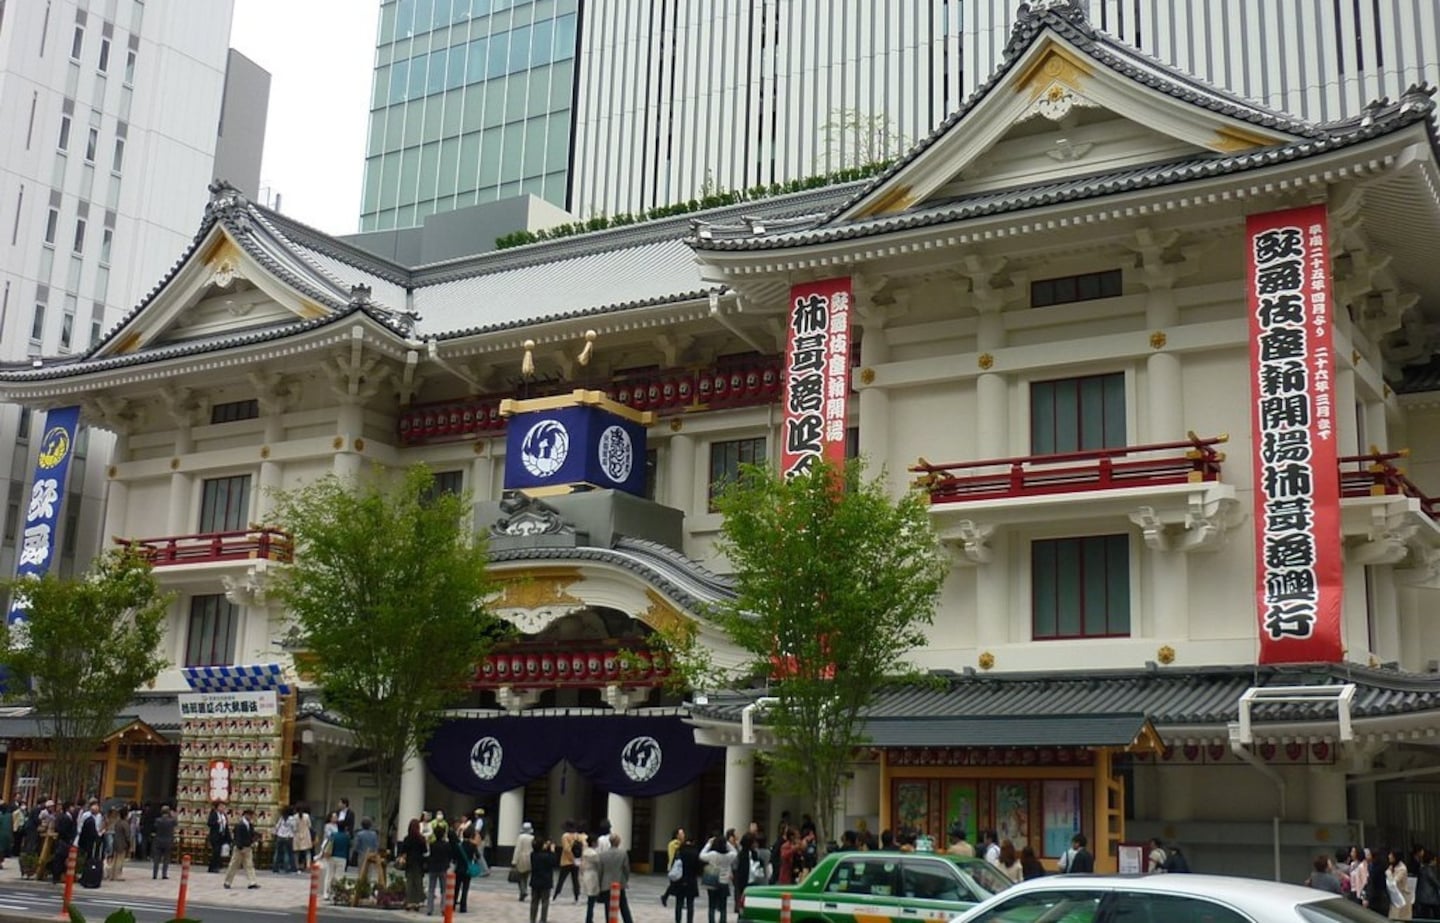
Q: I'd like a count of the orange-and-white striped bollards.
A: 6